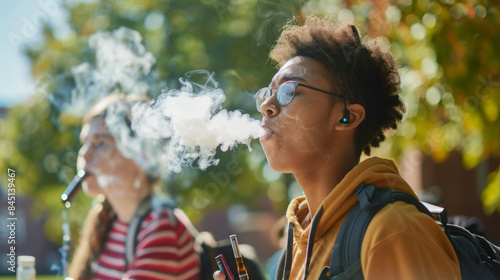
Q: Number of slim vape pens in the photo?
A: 3